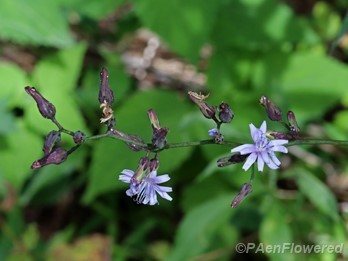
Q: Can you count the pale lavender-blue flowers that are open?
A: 2